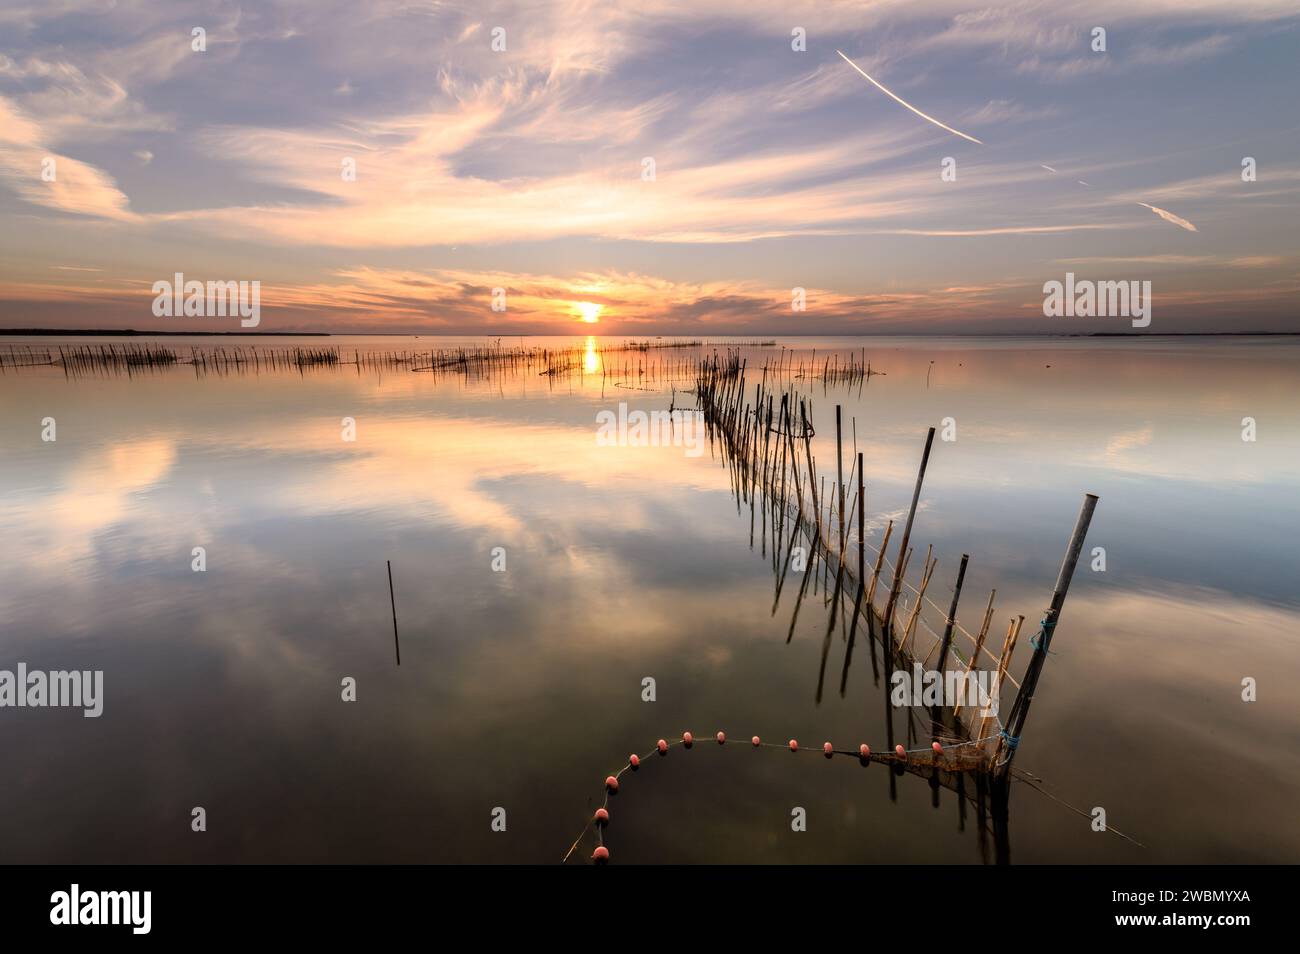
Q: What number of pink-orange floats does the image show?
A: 13